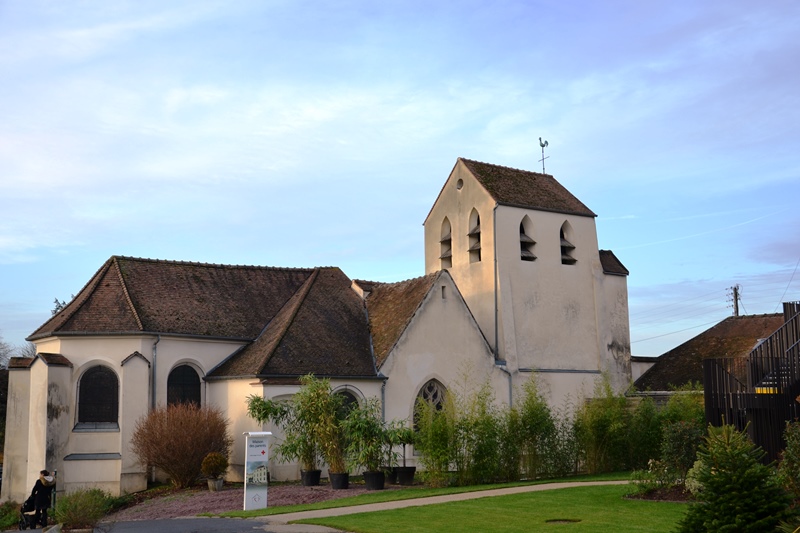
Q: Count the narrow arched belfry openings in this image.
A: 4